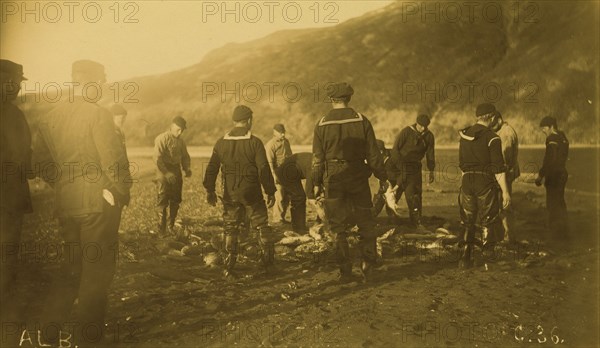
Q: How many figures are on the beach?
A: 13